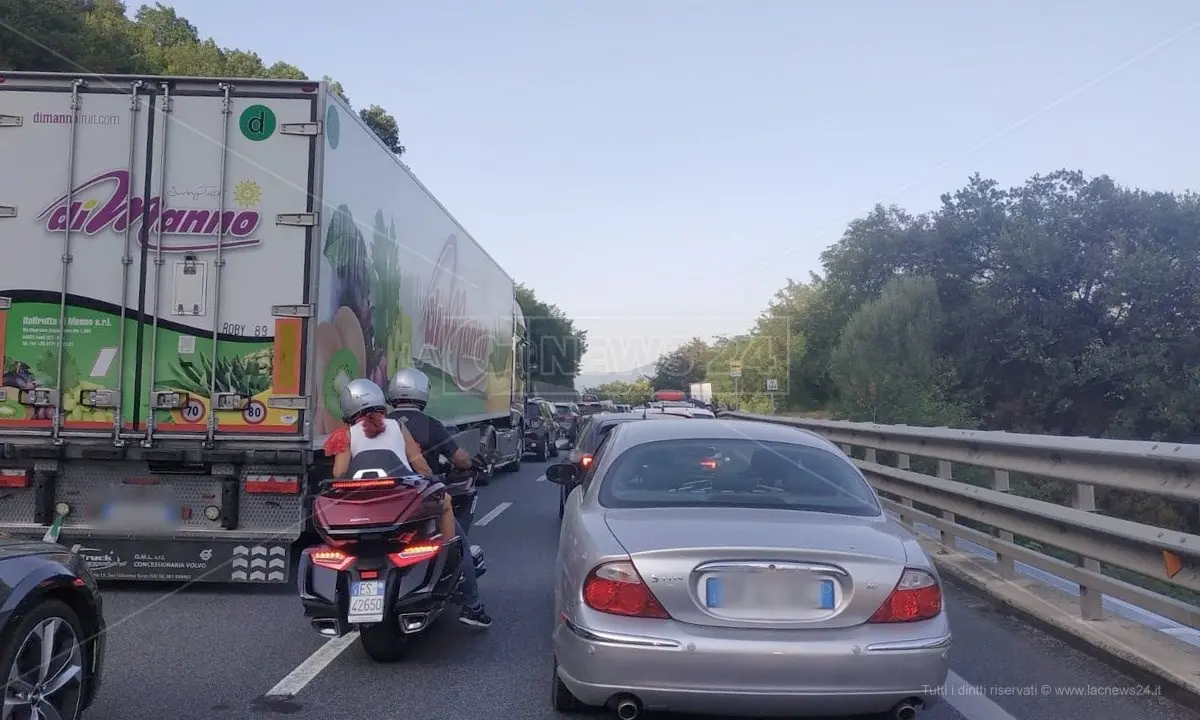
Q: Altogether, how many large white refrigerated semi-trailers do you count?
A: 1